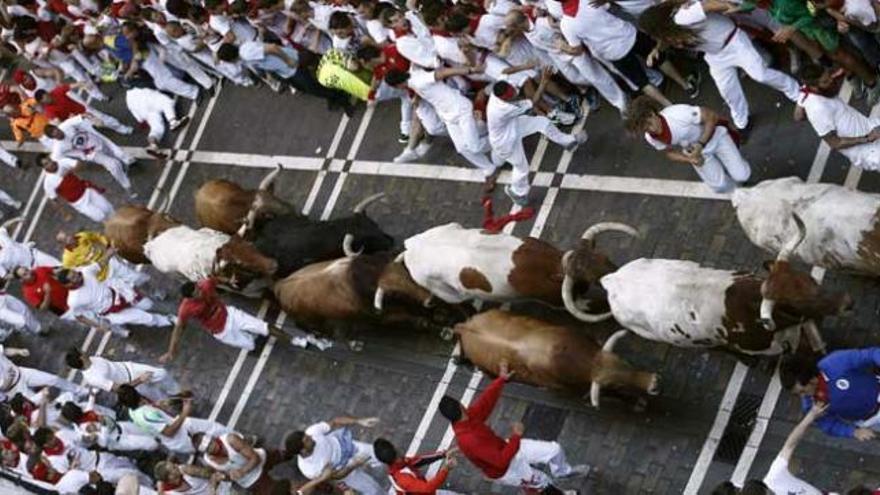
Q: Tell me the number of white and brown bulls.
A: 4